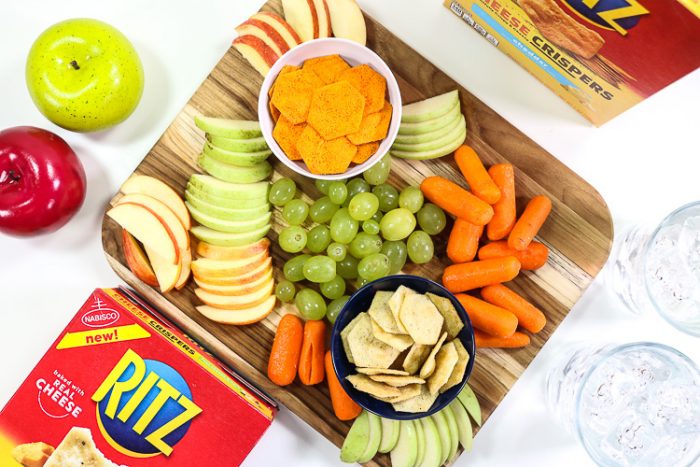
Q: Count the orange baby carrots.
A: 13